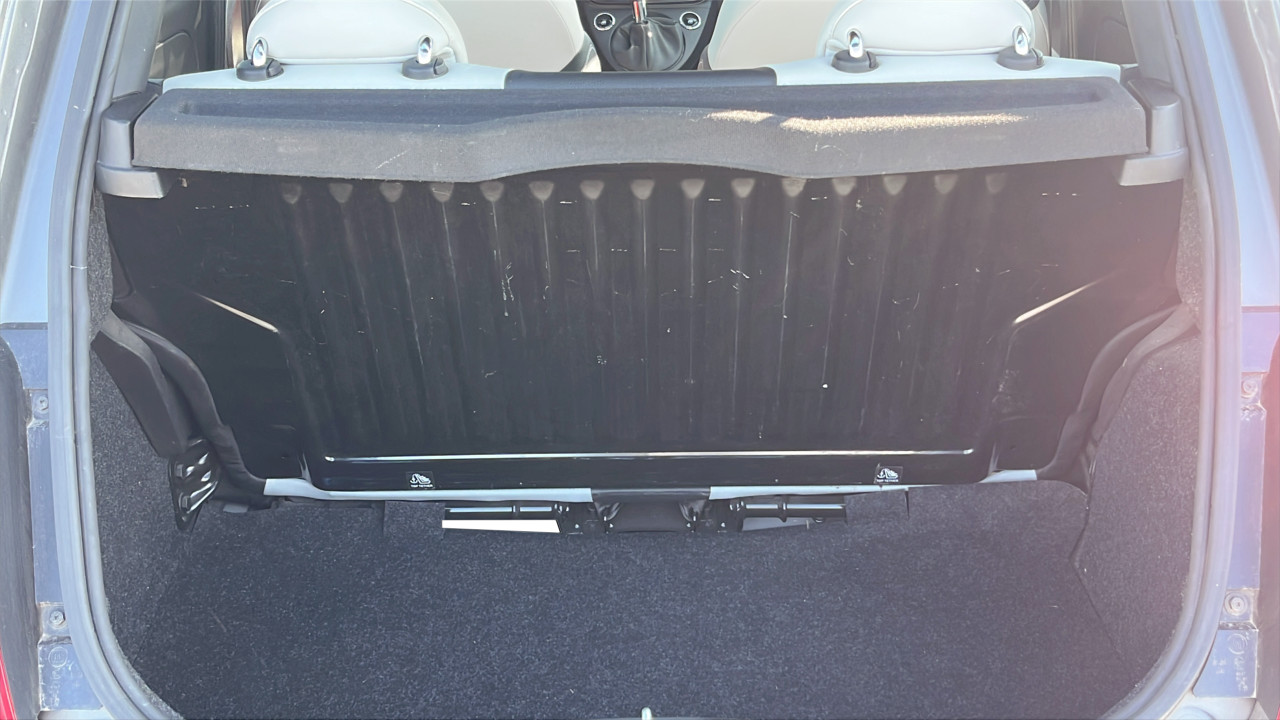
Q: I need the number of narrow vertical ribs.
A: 15